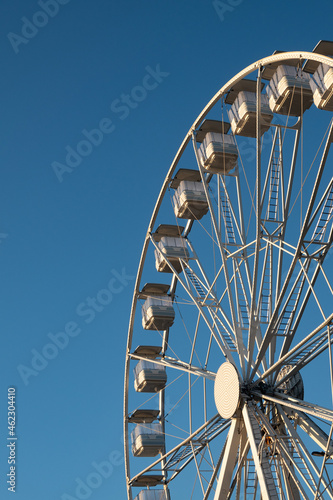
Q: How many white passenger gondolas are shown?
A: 10